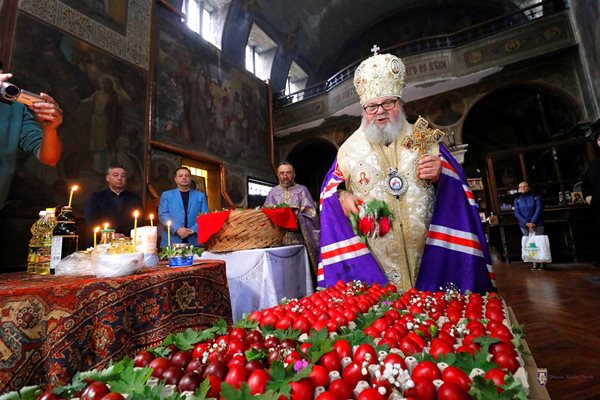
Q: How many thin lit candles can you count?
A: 6